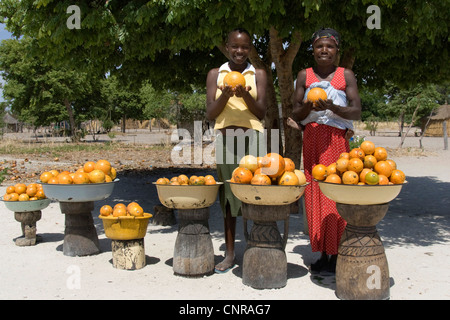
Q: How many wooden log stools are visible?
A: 6